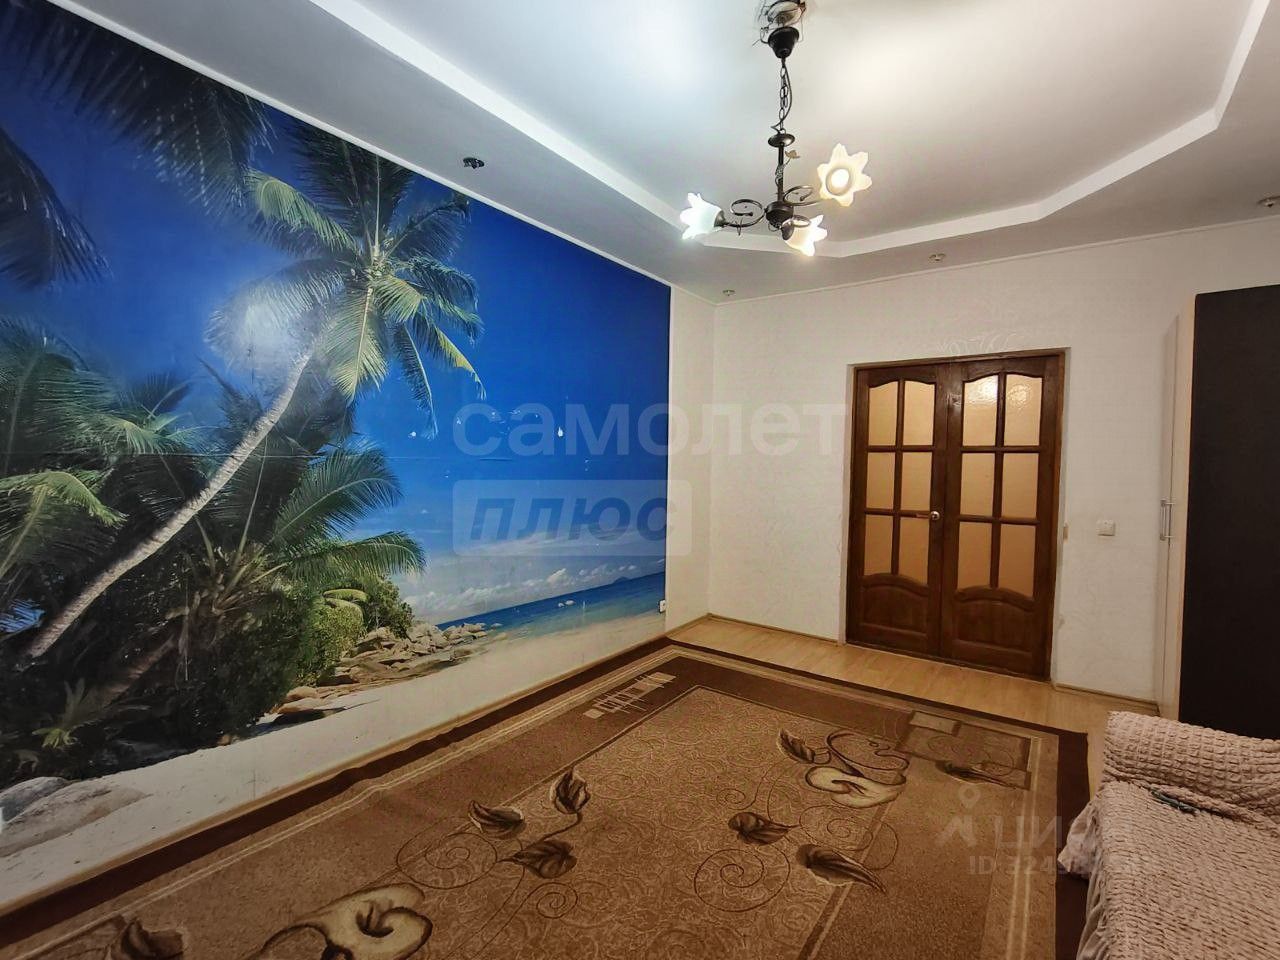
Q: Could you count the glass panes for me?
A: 12